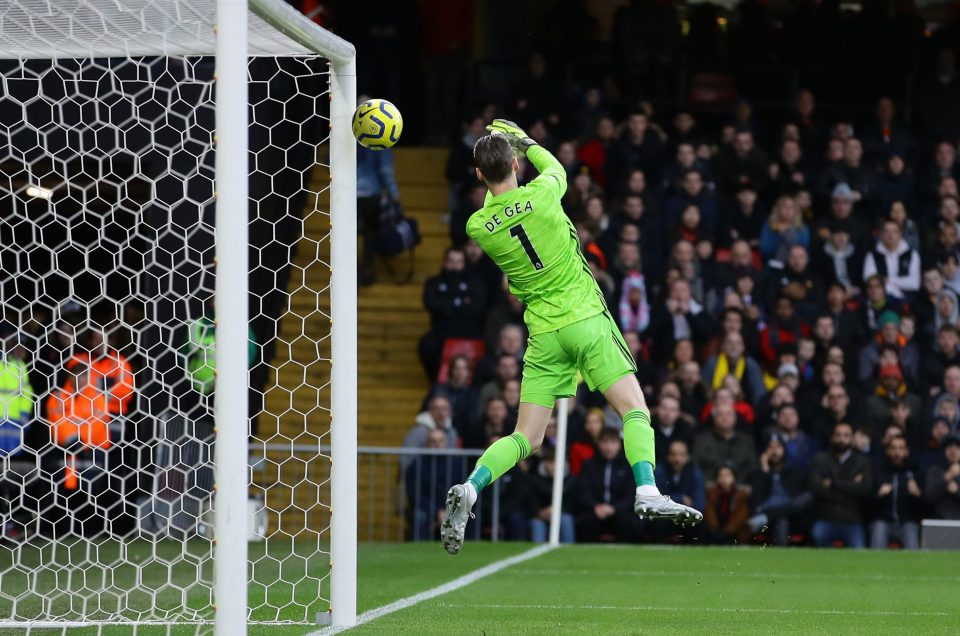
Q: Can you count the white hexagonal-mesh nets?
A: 1